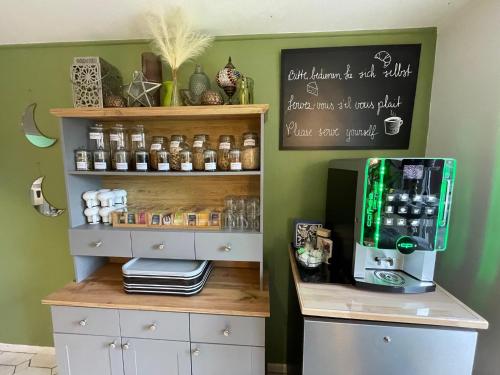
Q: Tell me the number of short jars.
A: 8